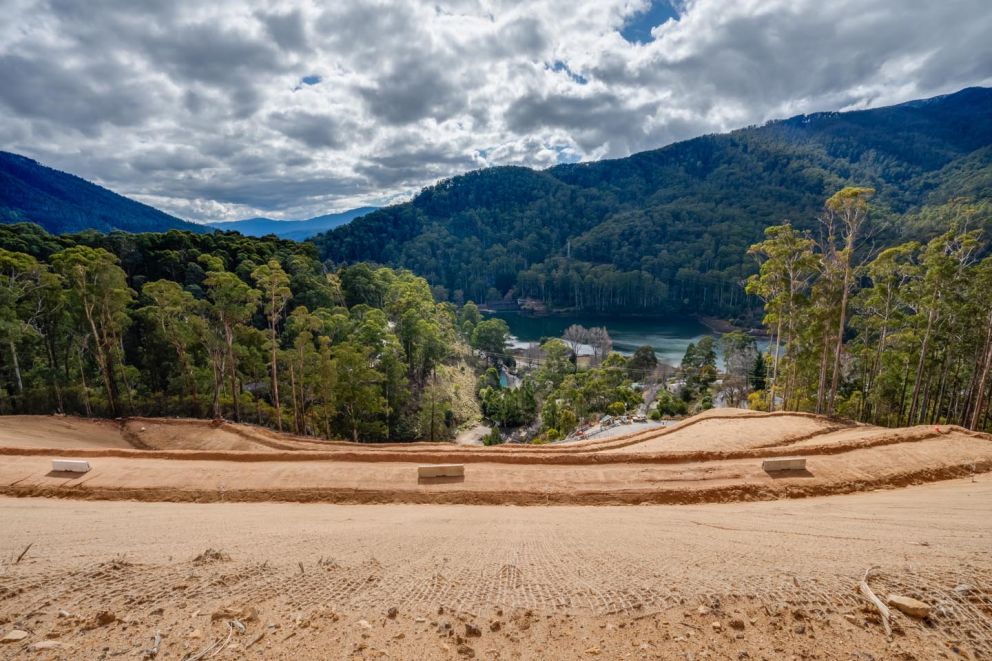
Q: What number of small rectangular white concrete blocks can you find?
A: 3